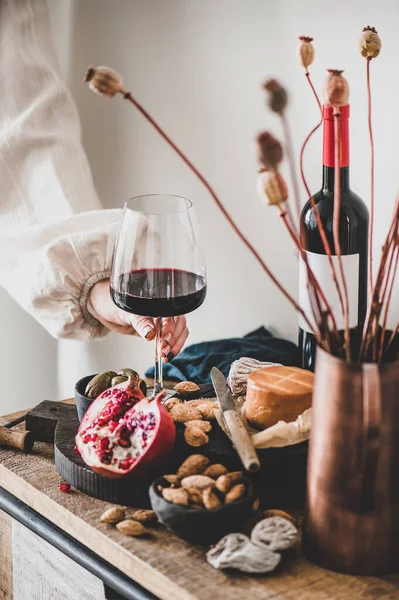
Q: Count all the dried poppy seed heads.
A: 7